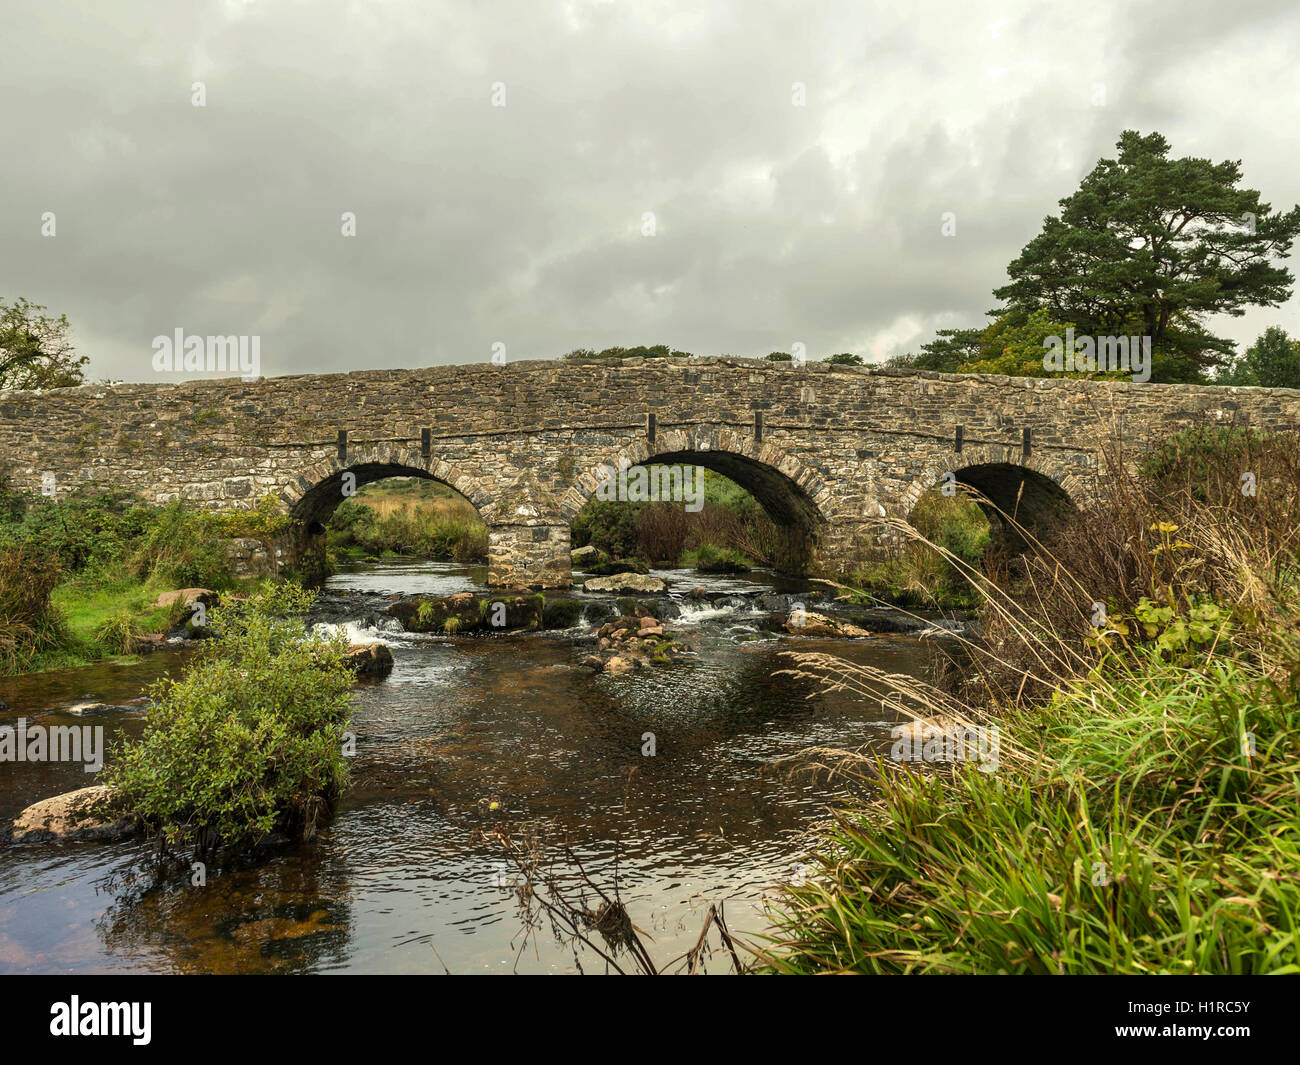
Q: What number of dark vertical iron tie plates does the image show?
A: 6